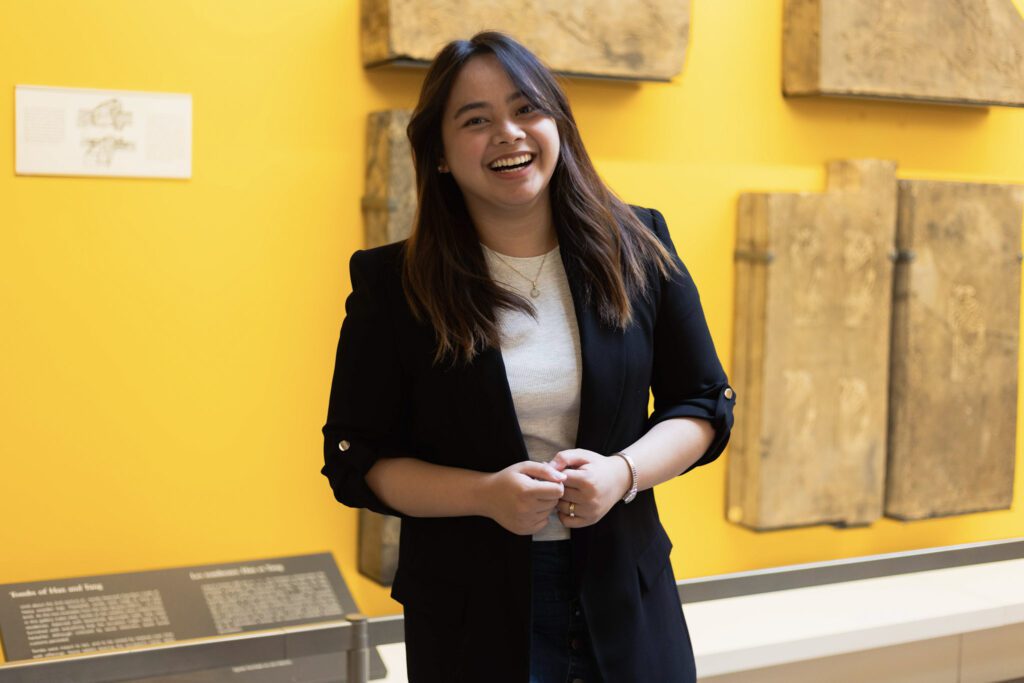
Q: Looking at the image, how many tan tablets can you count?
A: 5